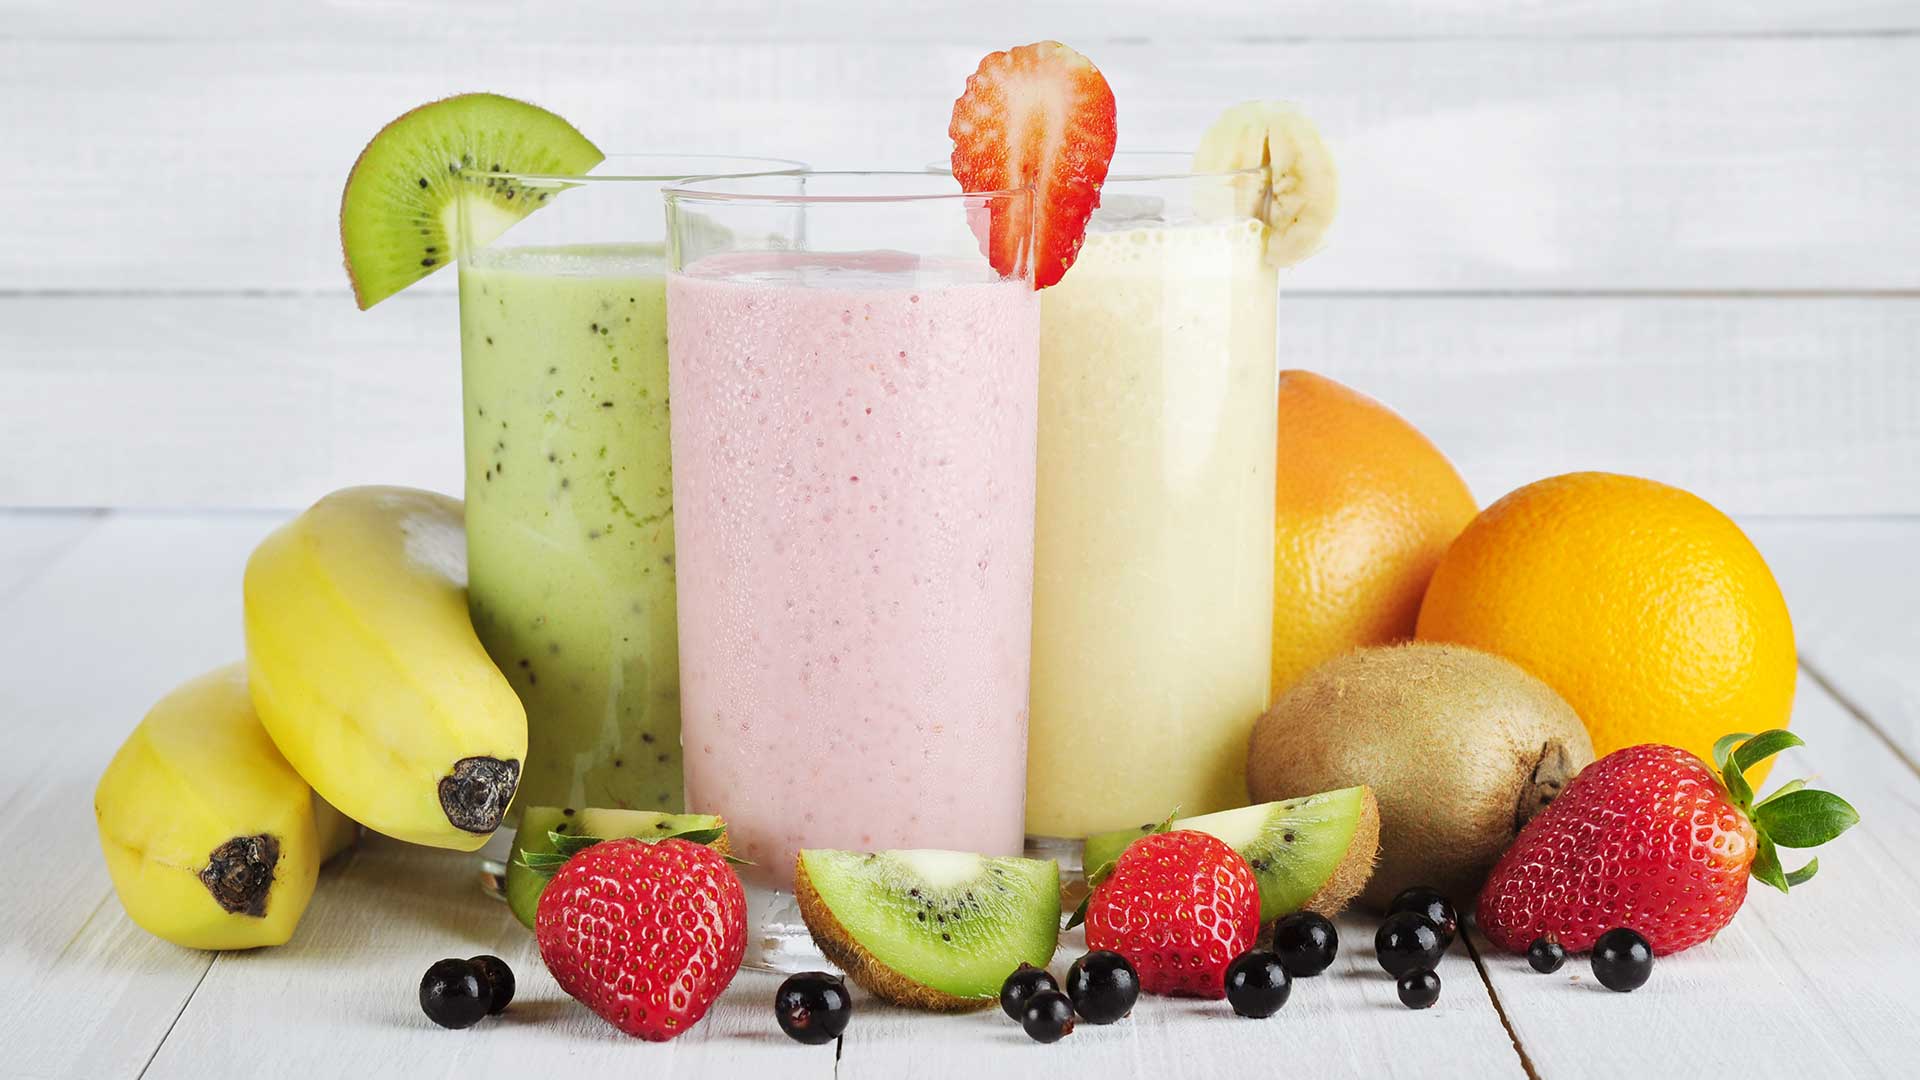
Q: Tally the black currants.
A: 13